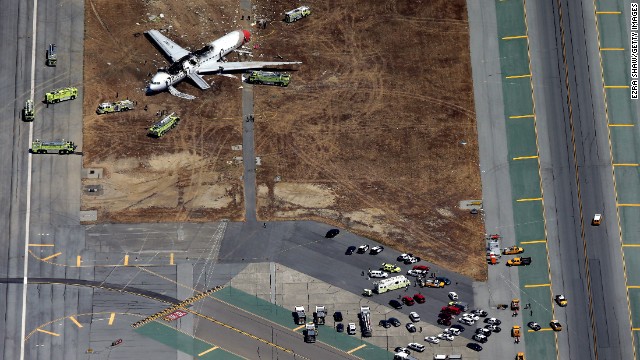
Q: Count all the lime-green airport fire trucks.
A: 8